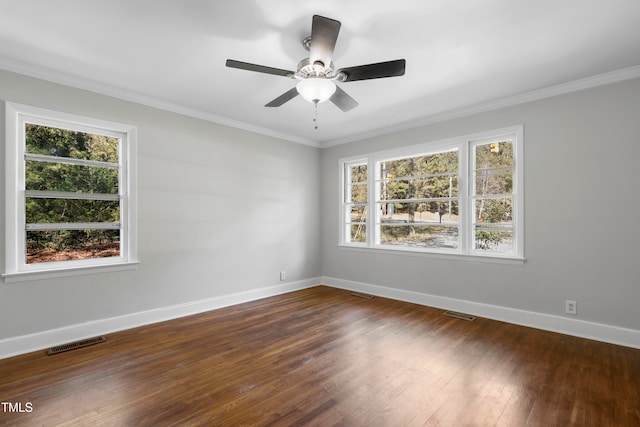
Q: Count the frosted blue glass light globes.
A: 0